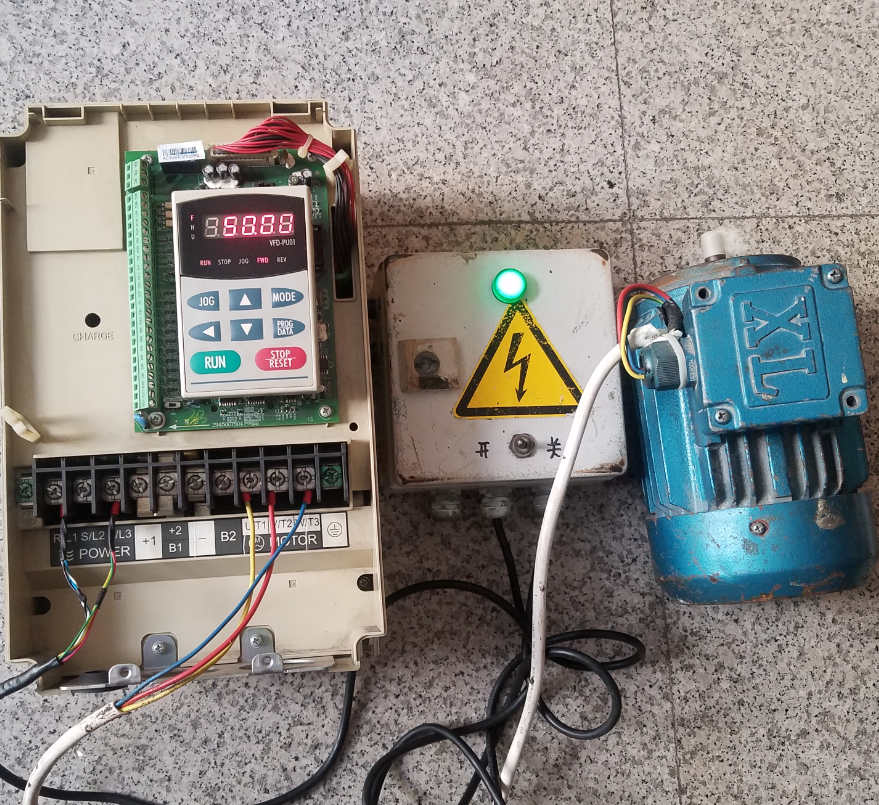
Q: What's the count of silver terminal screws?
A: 10